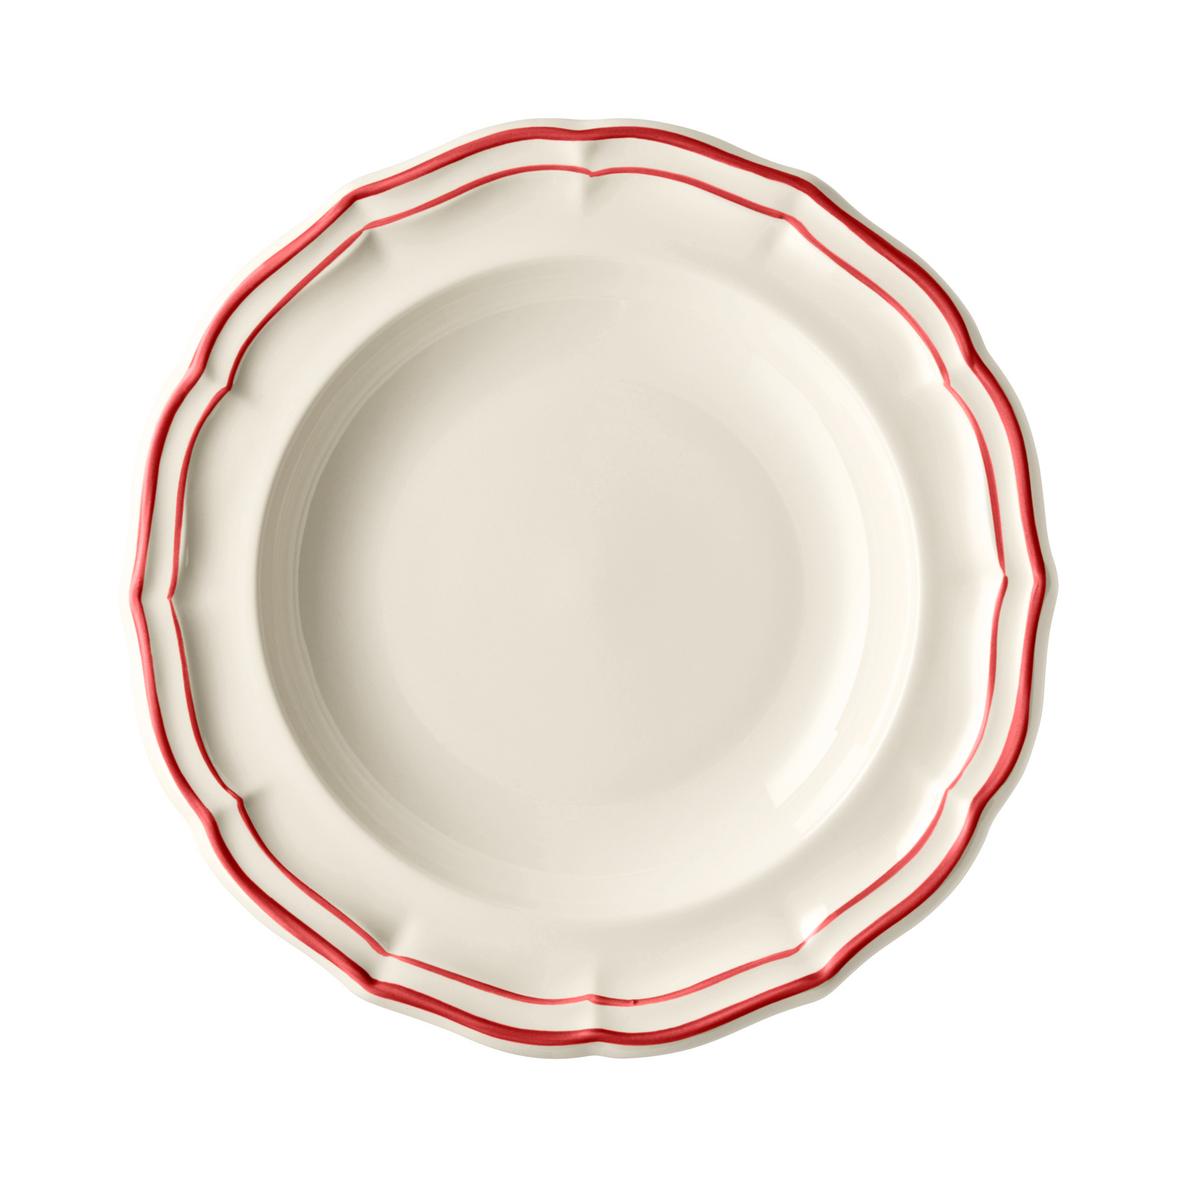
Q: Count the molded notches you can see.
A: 12